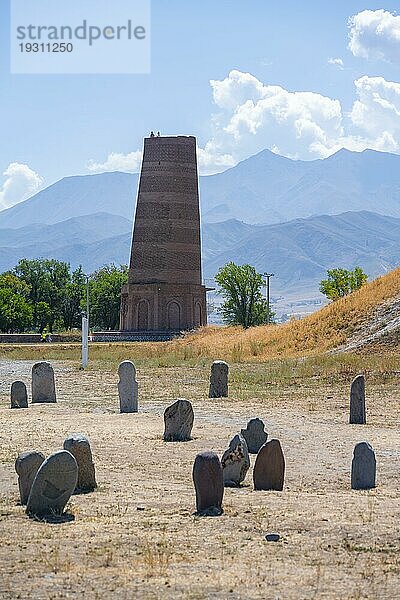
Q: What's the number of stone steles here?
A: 14